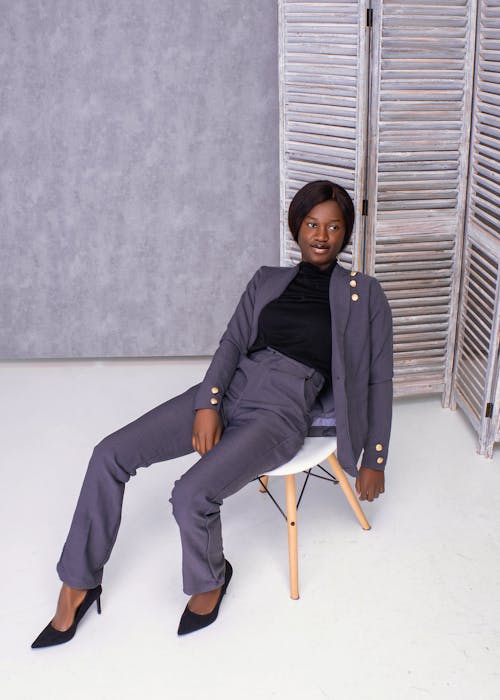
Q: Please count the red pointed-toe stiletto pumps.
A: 0